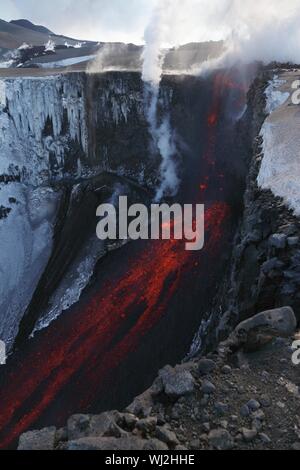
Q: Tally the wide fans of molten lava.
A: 1